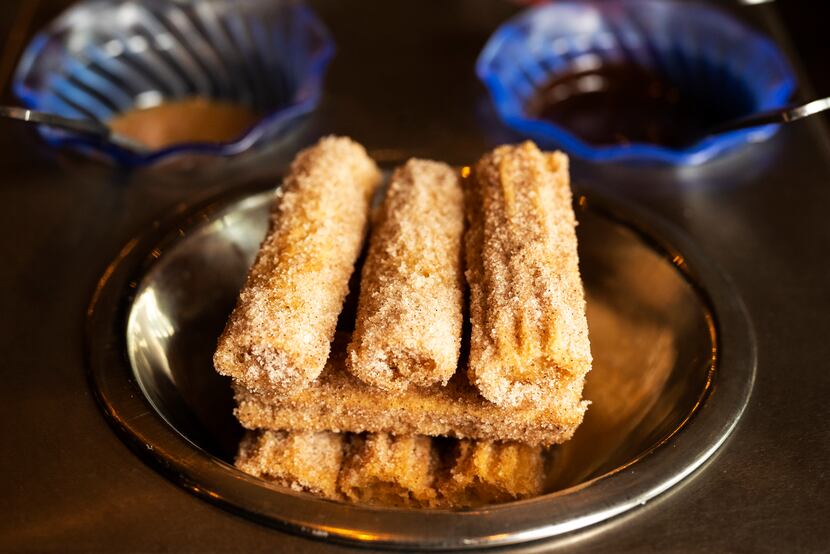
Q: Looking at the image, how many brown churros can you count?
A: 7